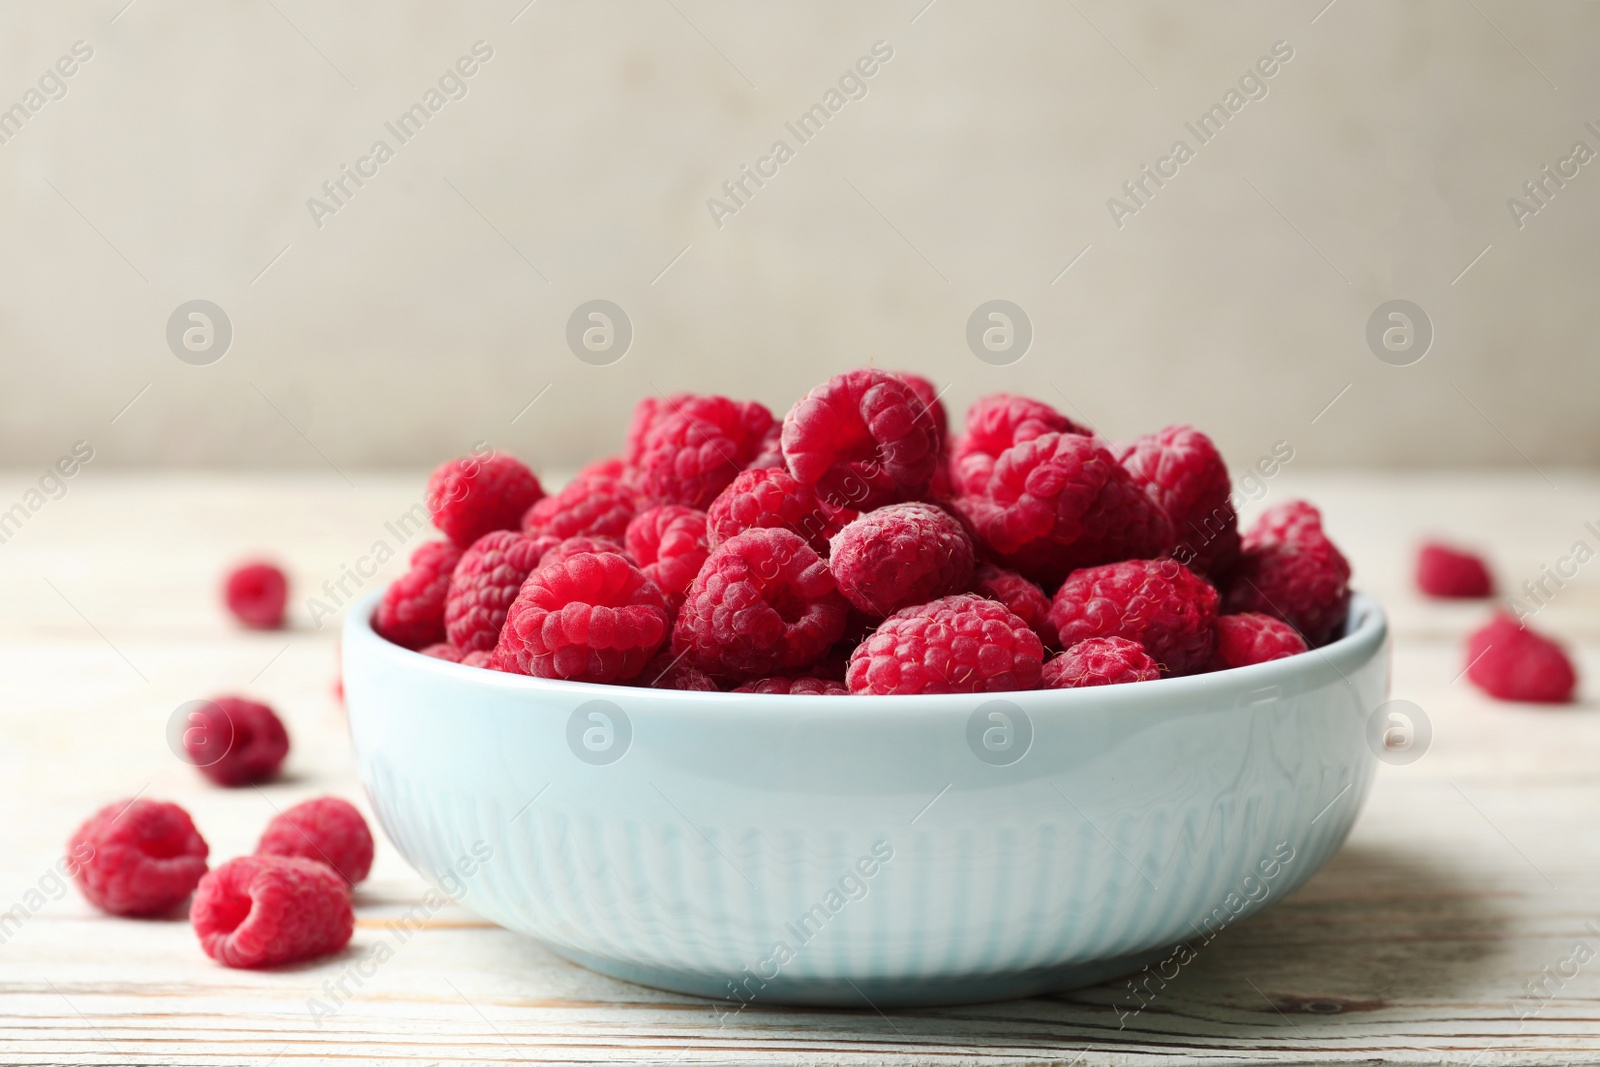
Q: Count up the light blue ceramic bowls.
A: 1